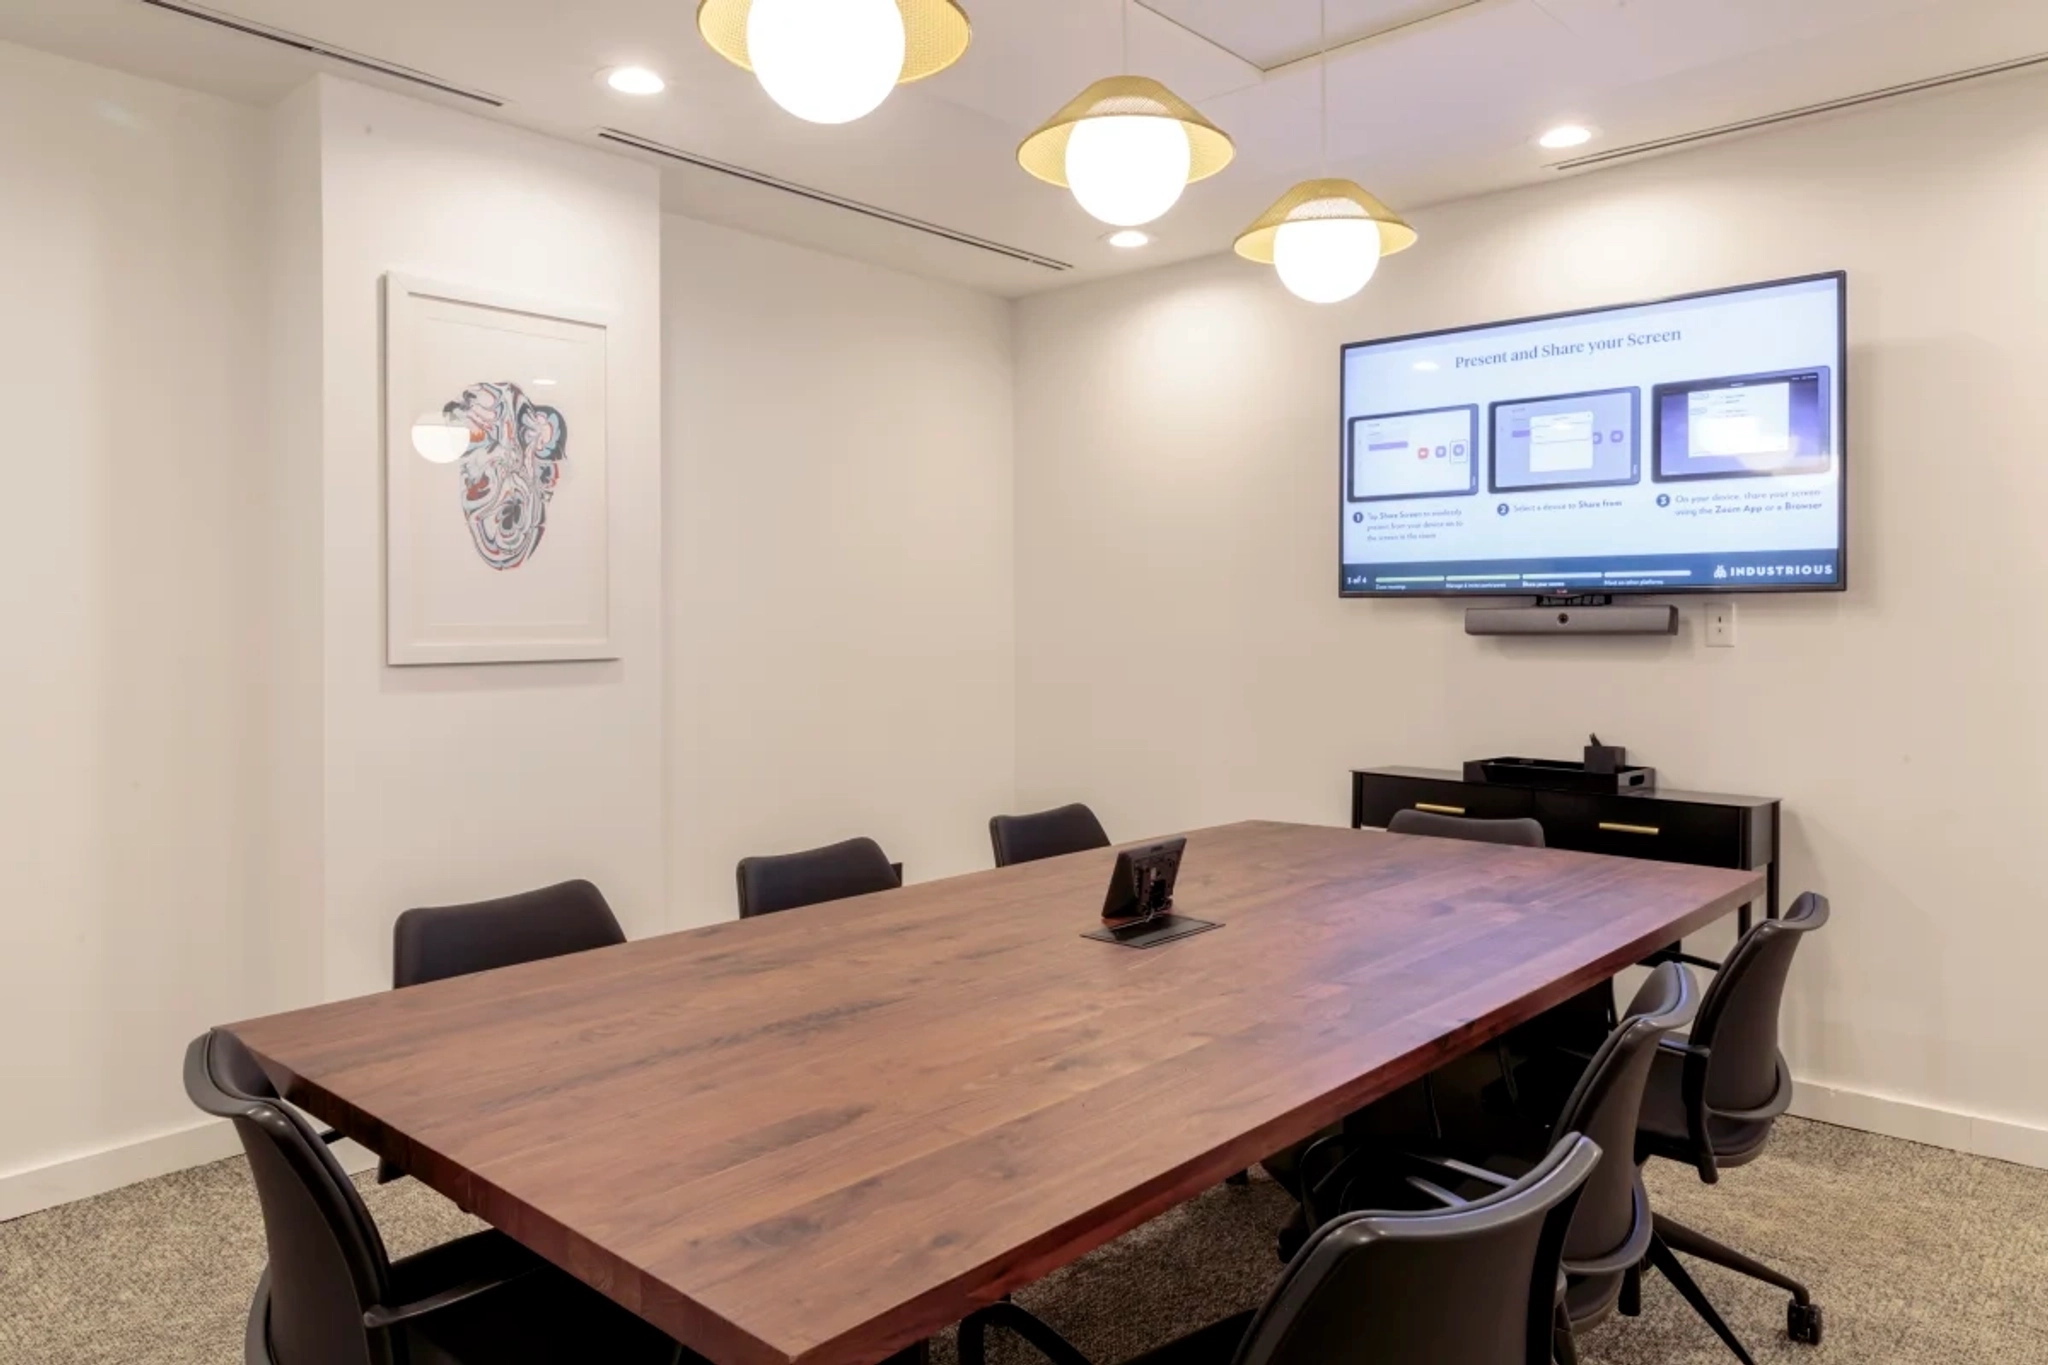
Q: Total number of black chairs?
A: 8